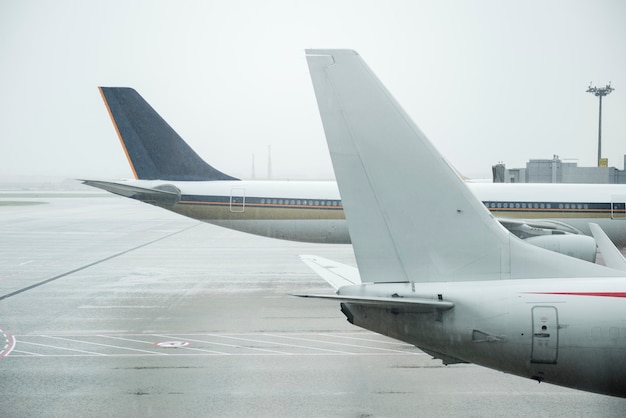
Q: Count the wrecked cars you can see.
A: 0